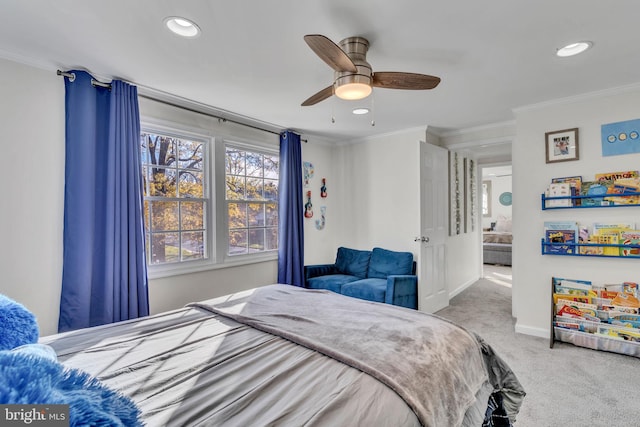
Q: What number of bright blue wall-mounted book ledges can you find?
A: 2